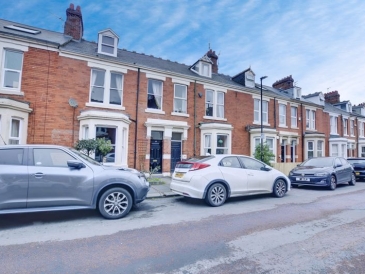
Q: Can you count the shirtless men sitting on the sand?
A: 0